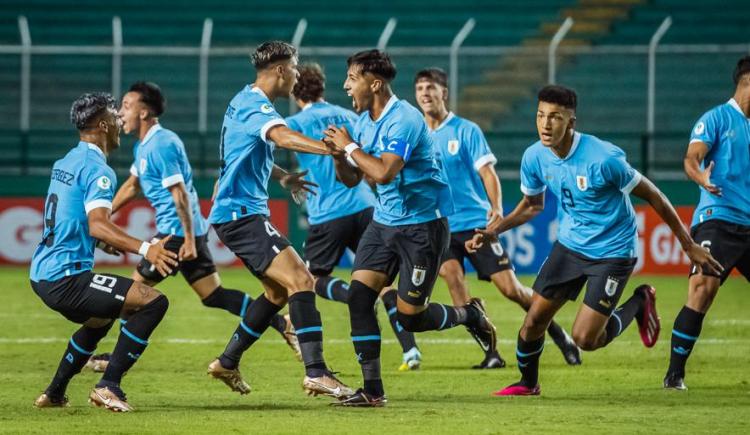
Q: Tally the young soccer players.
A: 8